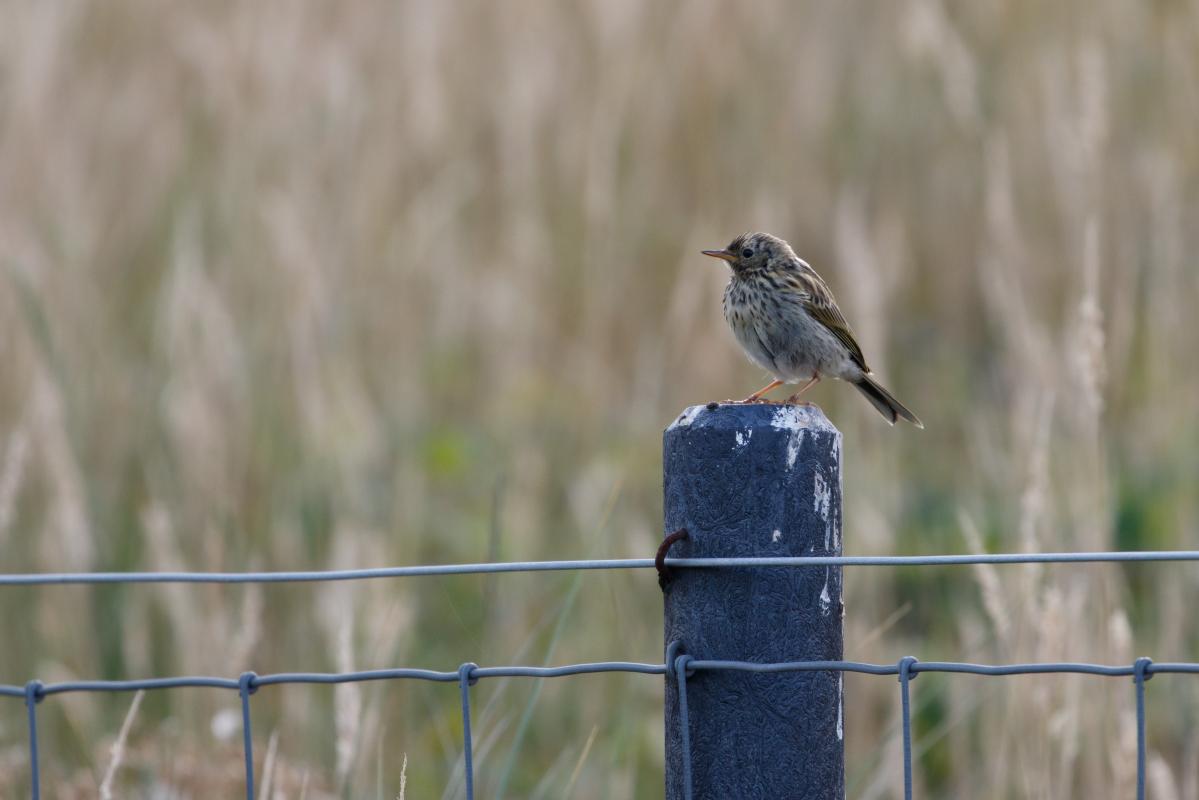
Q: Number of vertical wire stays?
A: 6